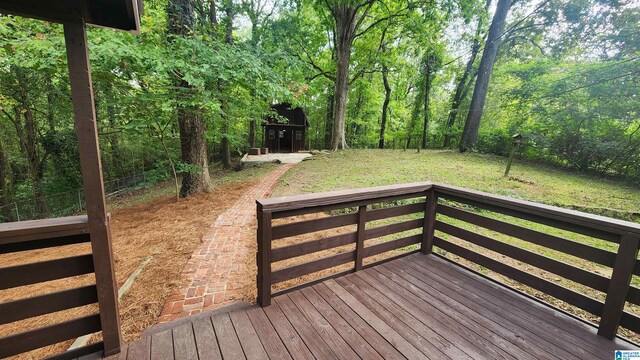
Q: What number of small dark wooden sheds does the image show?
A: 1